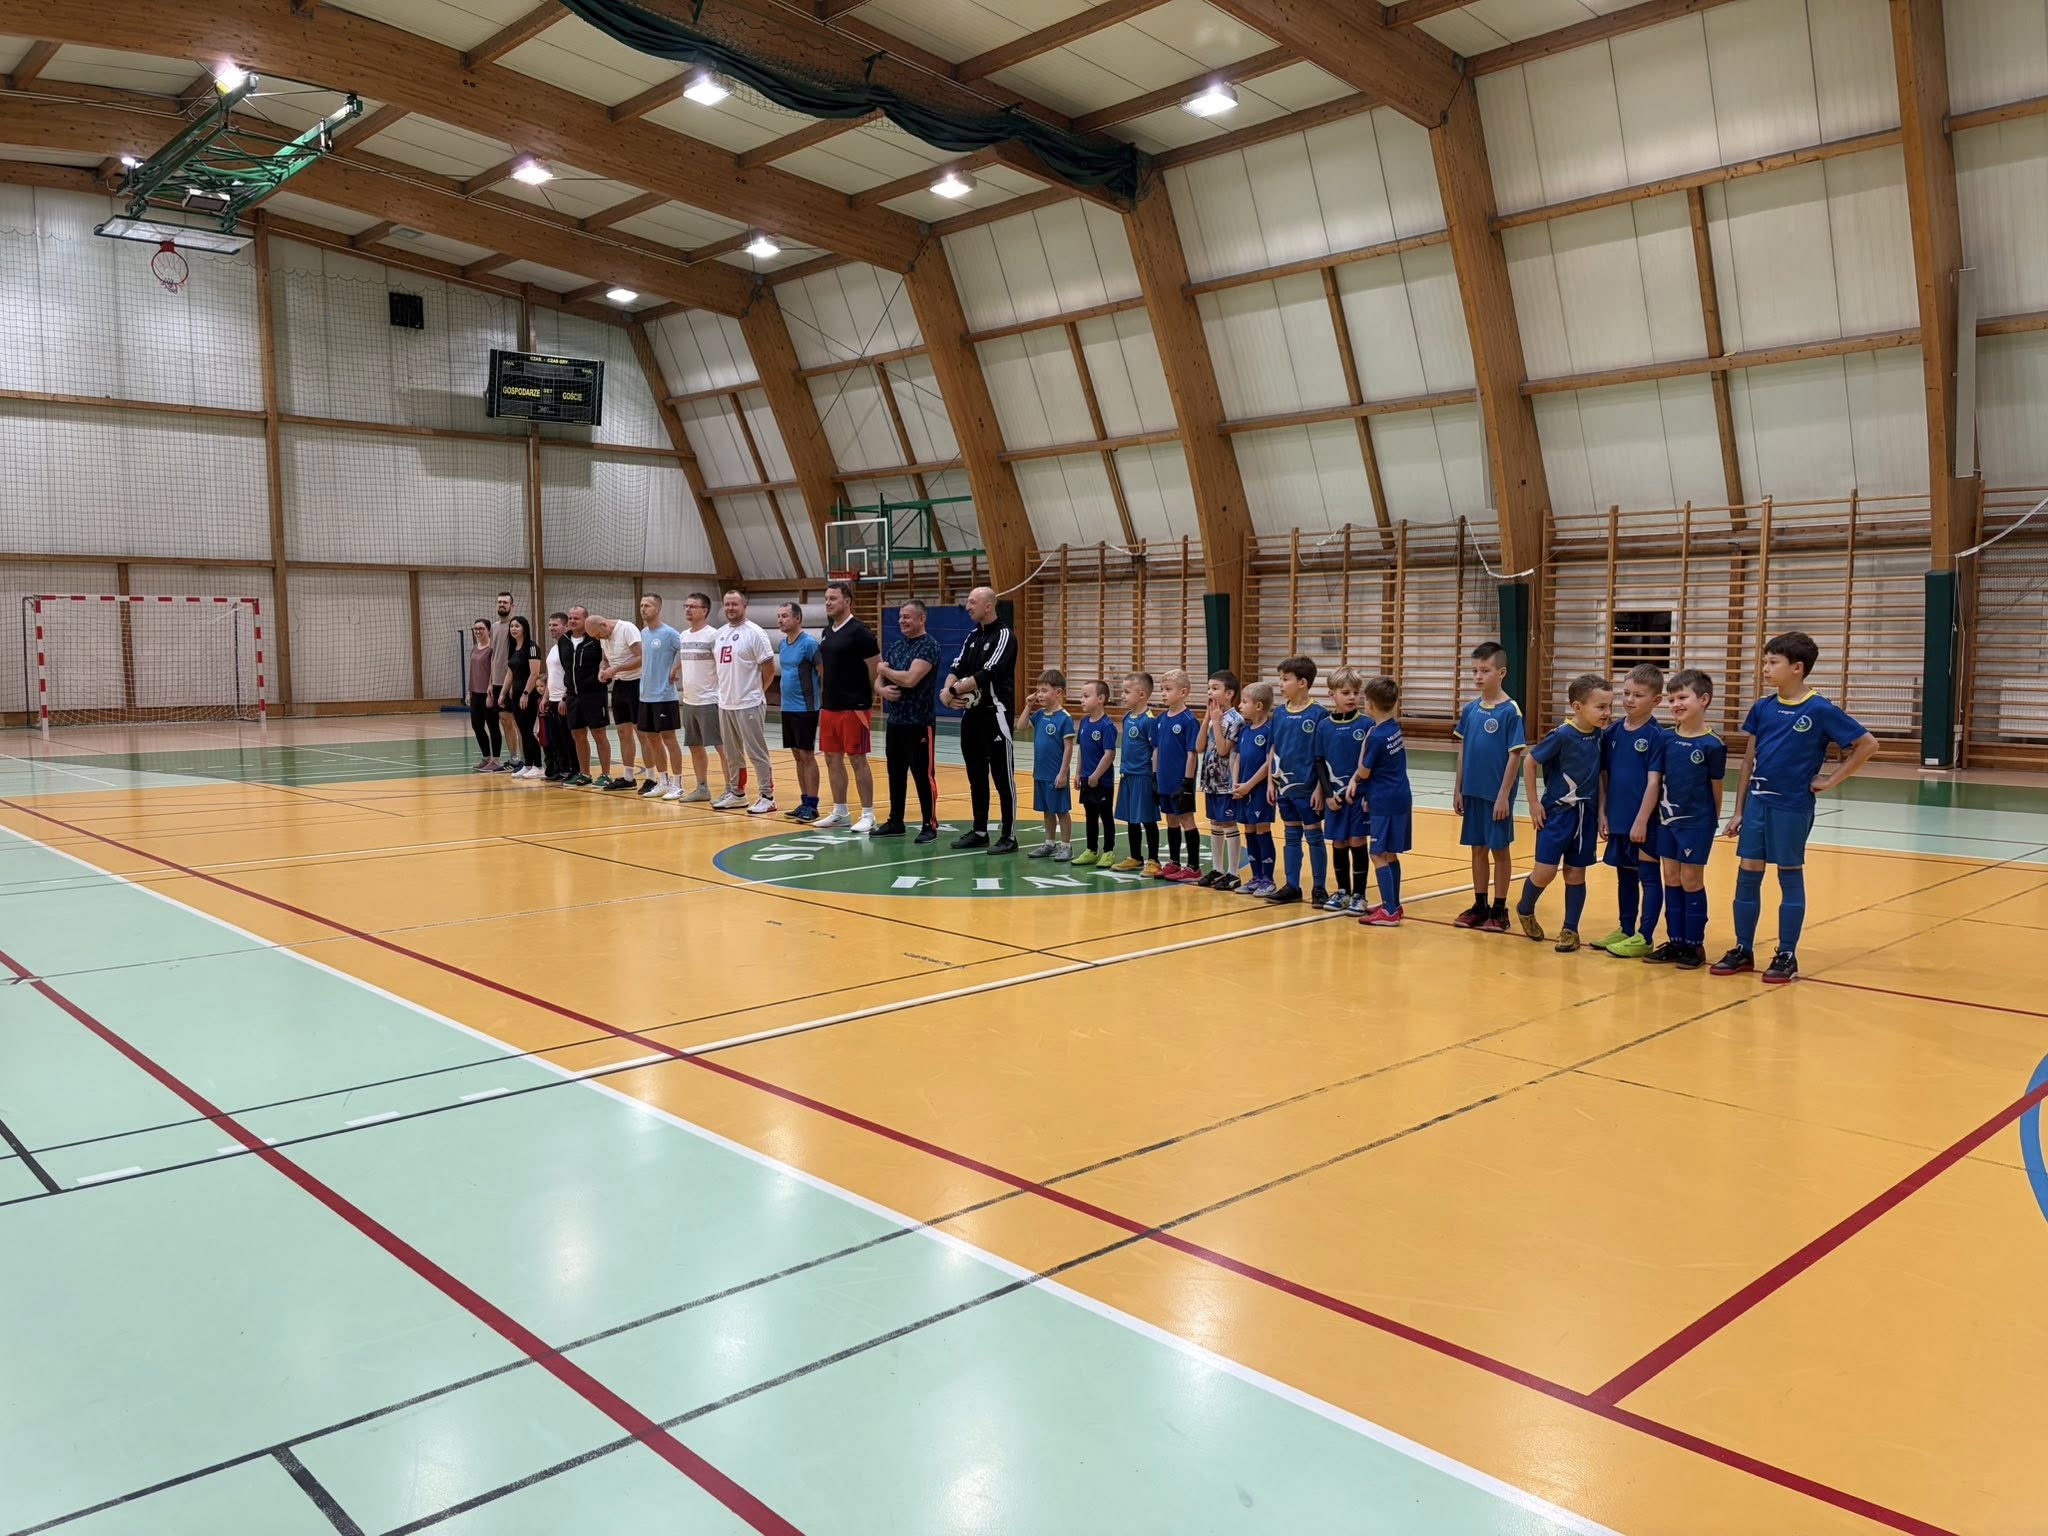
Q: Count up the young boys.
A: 14